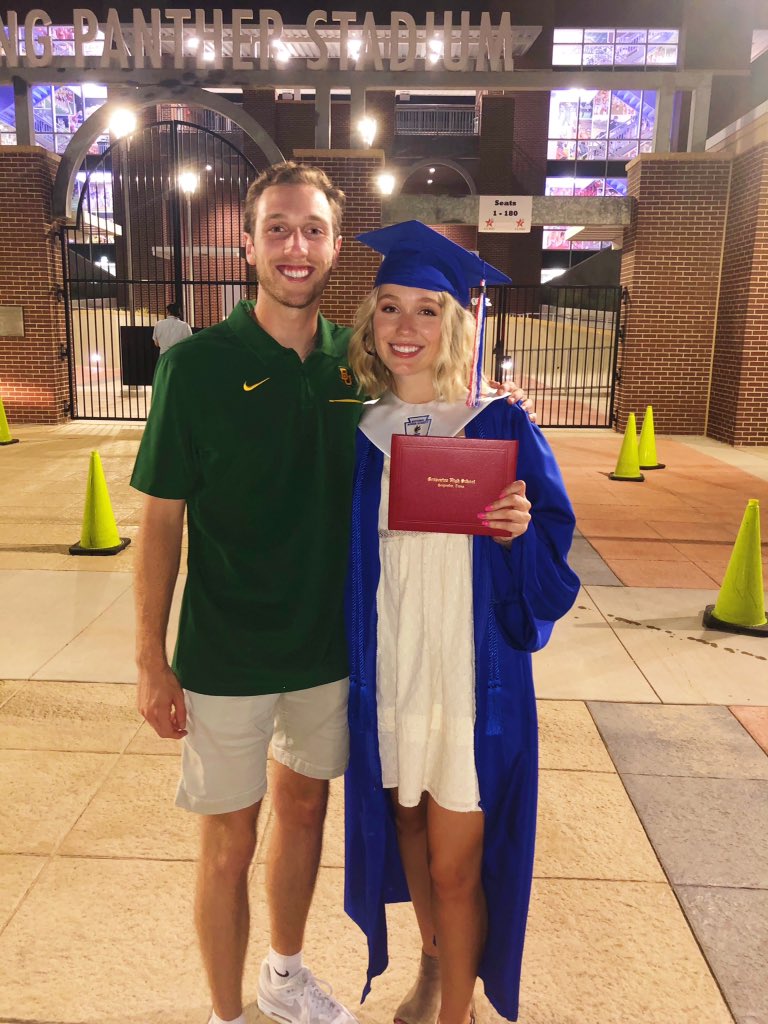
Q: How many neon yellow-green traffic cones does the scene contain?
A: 5